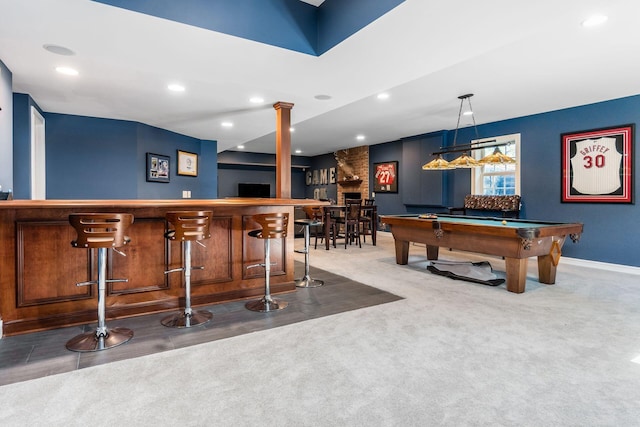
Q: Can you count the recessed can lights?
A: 11